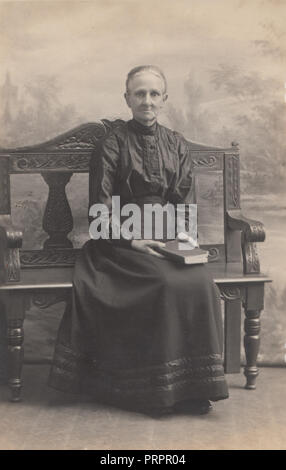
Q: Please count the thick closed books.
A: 1